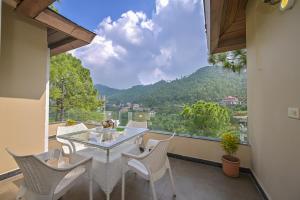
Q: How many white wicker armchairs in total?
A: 4